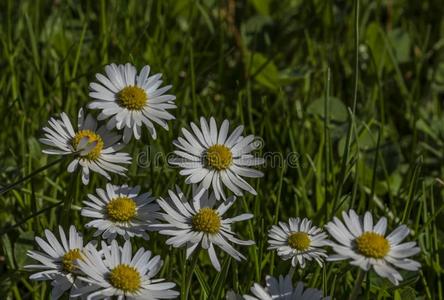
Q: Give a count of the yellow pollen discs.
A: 9